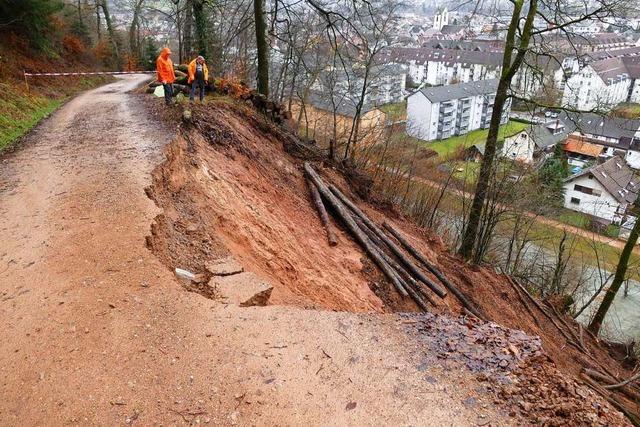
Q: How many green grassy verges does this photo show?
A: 1